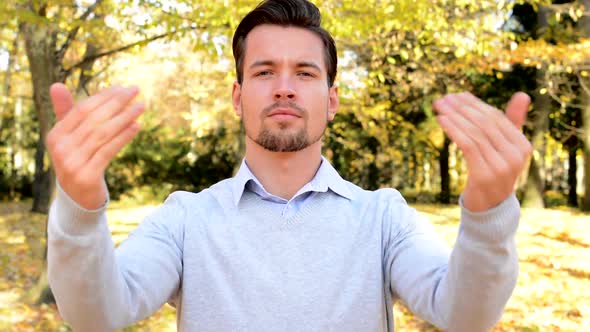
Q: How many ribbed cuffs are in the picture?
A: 2